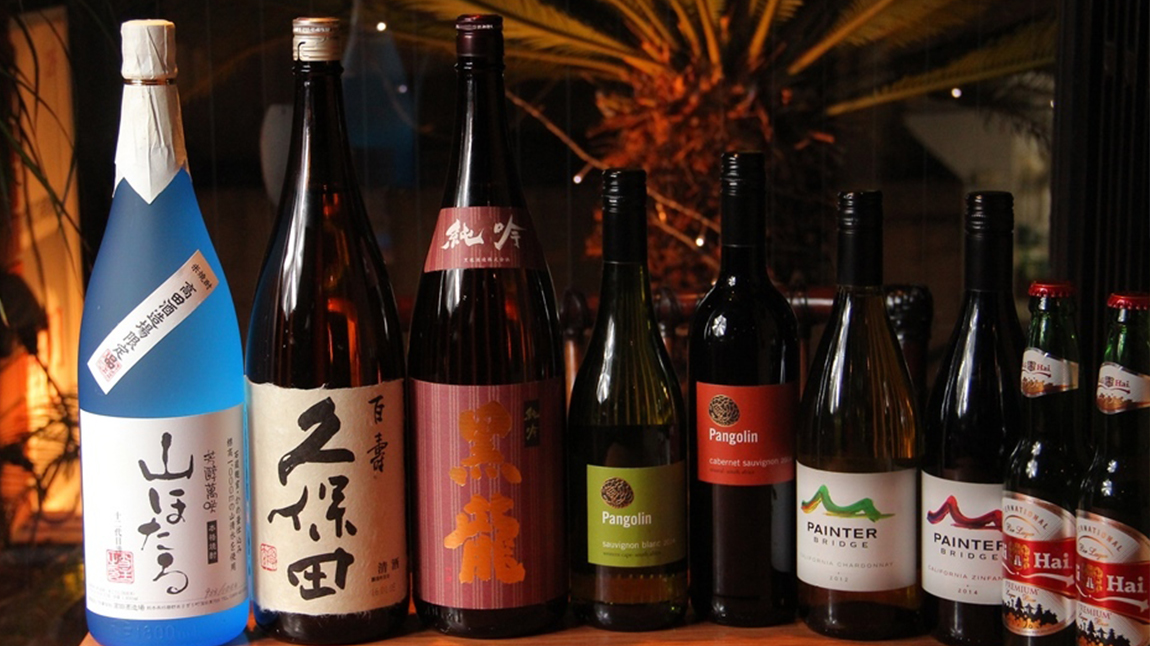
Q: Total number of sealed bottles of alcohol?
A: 9